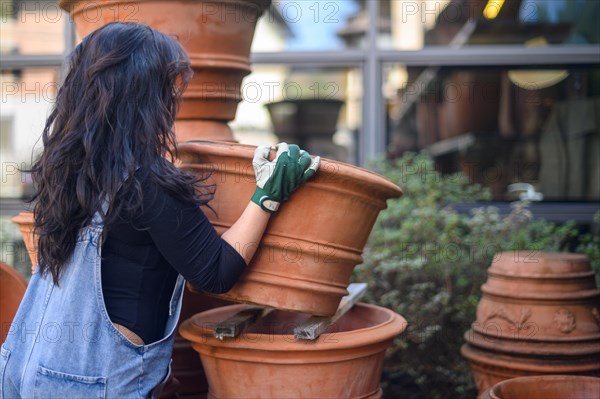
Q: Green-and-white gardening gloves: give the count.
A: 1